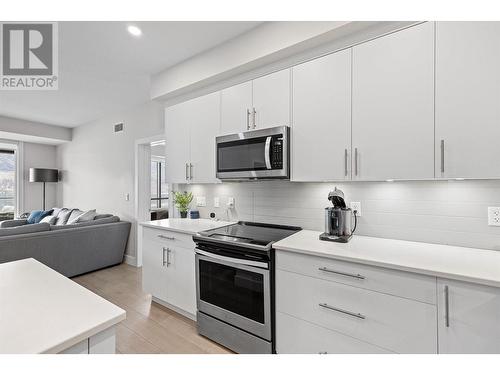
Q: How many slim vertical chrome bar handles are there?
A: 10